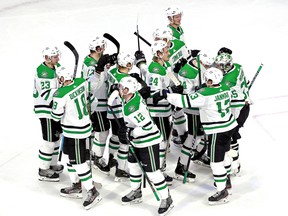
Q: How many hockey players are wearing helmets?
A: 11